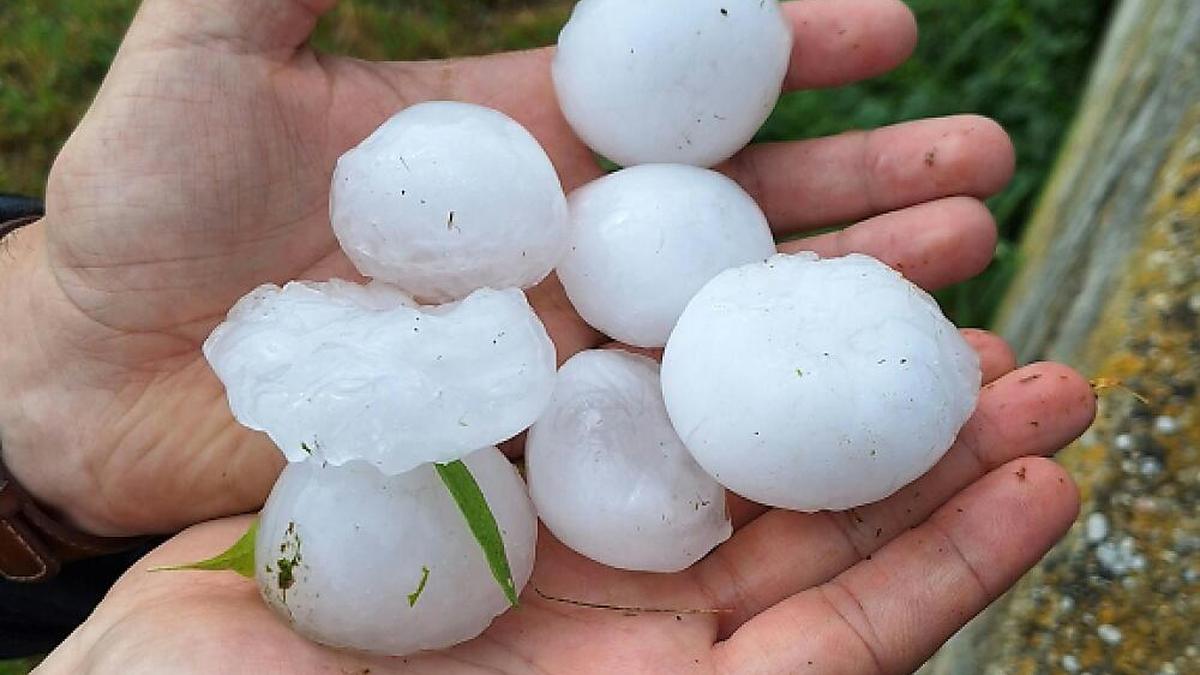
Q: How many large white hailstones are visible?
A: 7